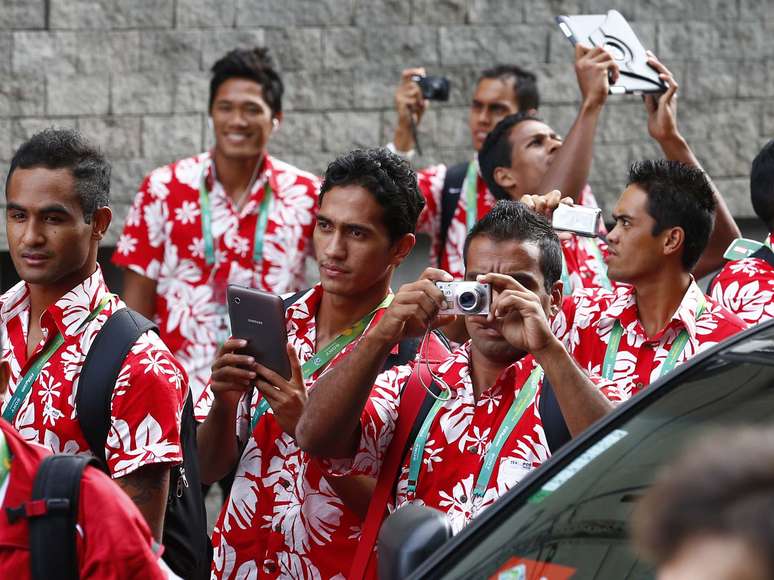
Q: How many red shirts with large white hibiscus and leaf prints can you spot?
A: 8